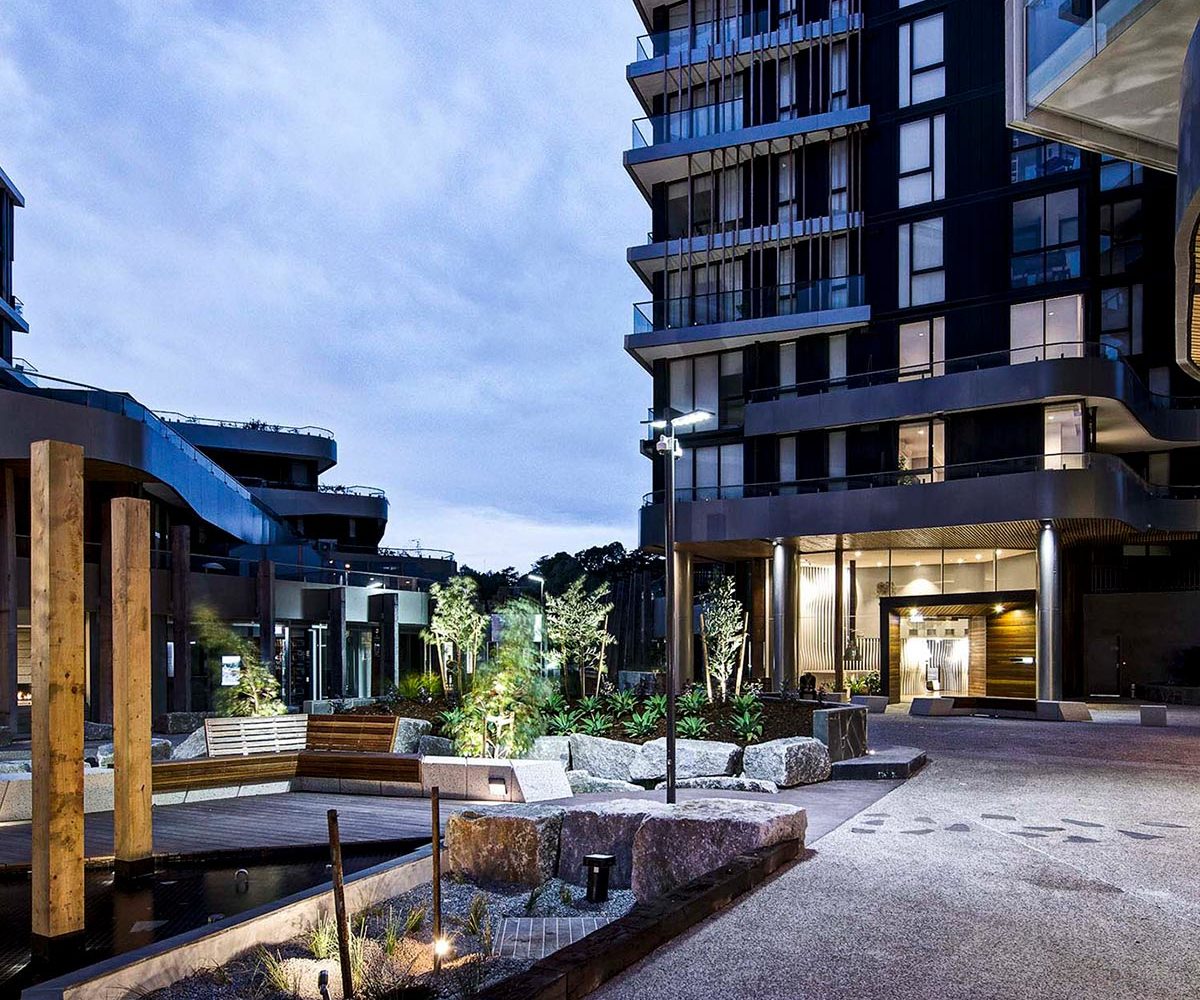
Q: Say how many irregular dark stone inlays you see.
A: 13